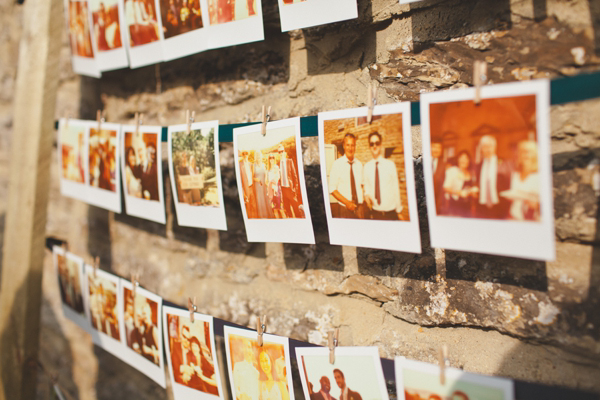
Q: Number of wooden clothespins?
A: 14